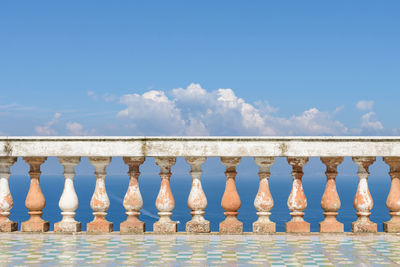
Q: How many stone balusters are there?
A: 13